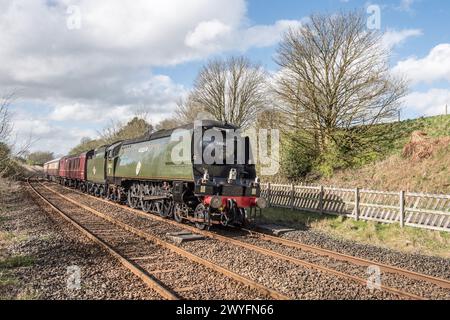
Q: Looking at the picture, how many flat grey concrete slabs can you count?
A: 2